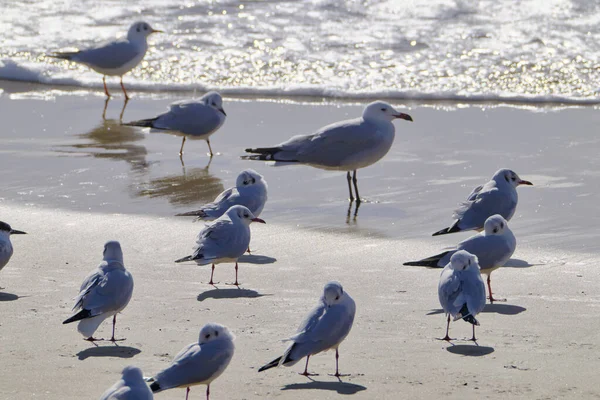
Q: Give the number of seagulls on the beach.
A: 13